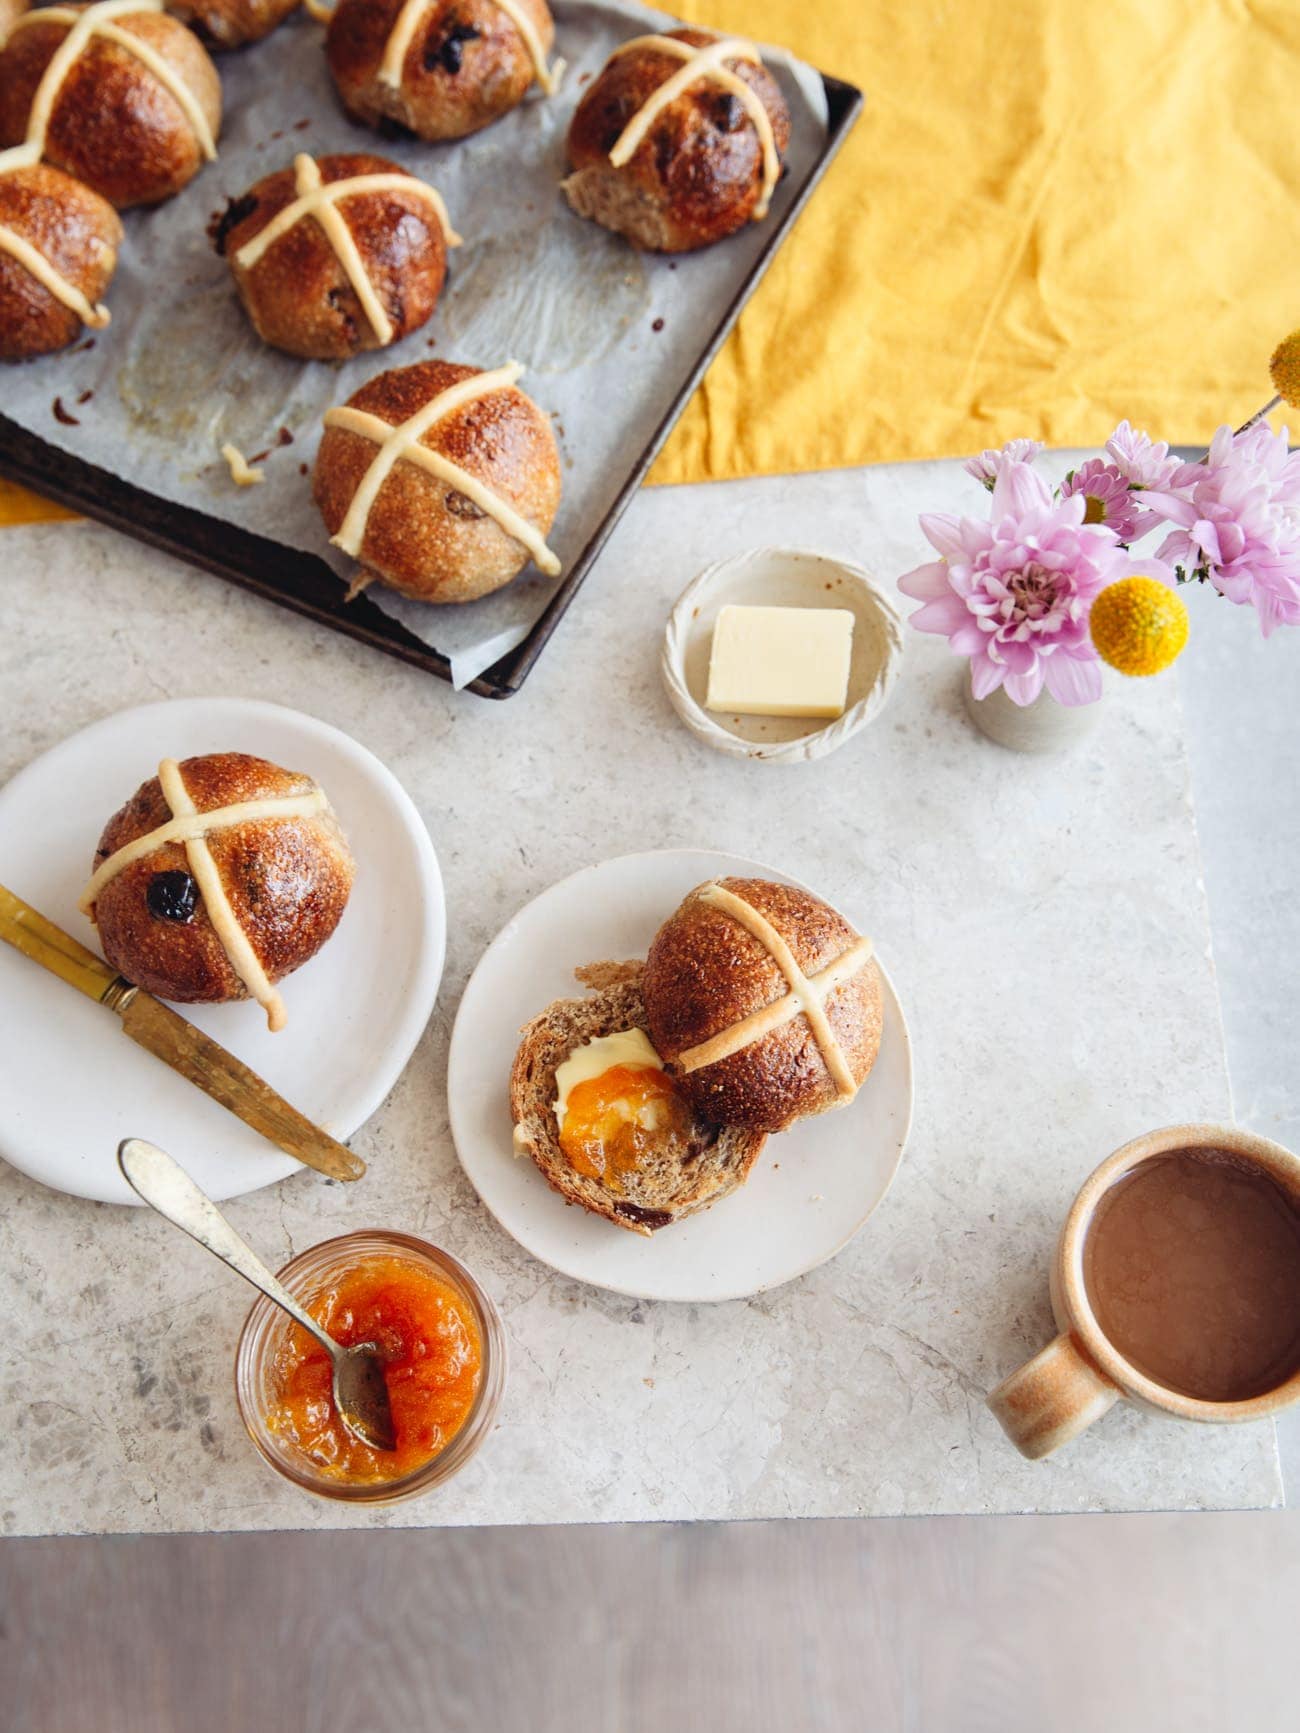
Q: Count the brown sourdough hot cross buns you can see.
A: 9